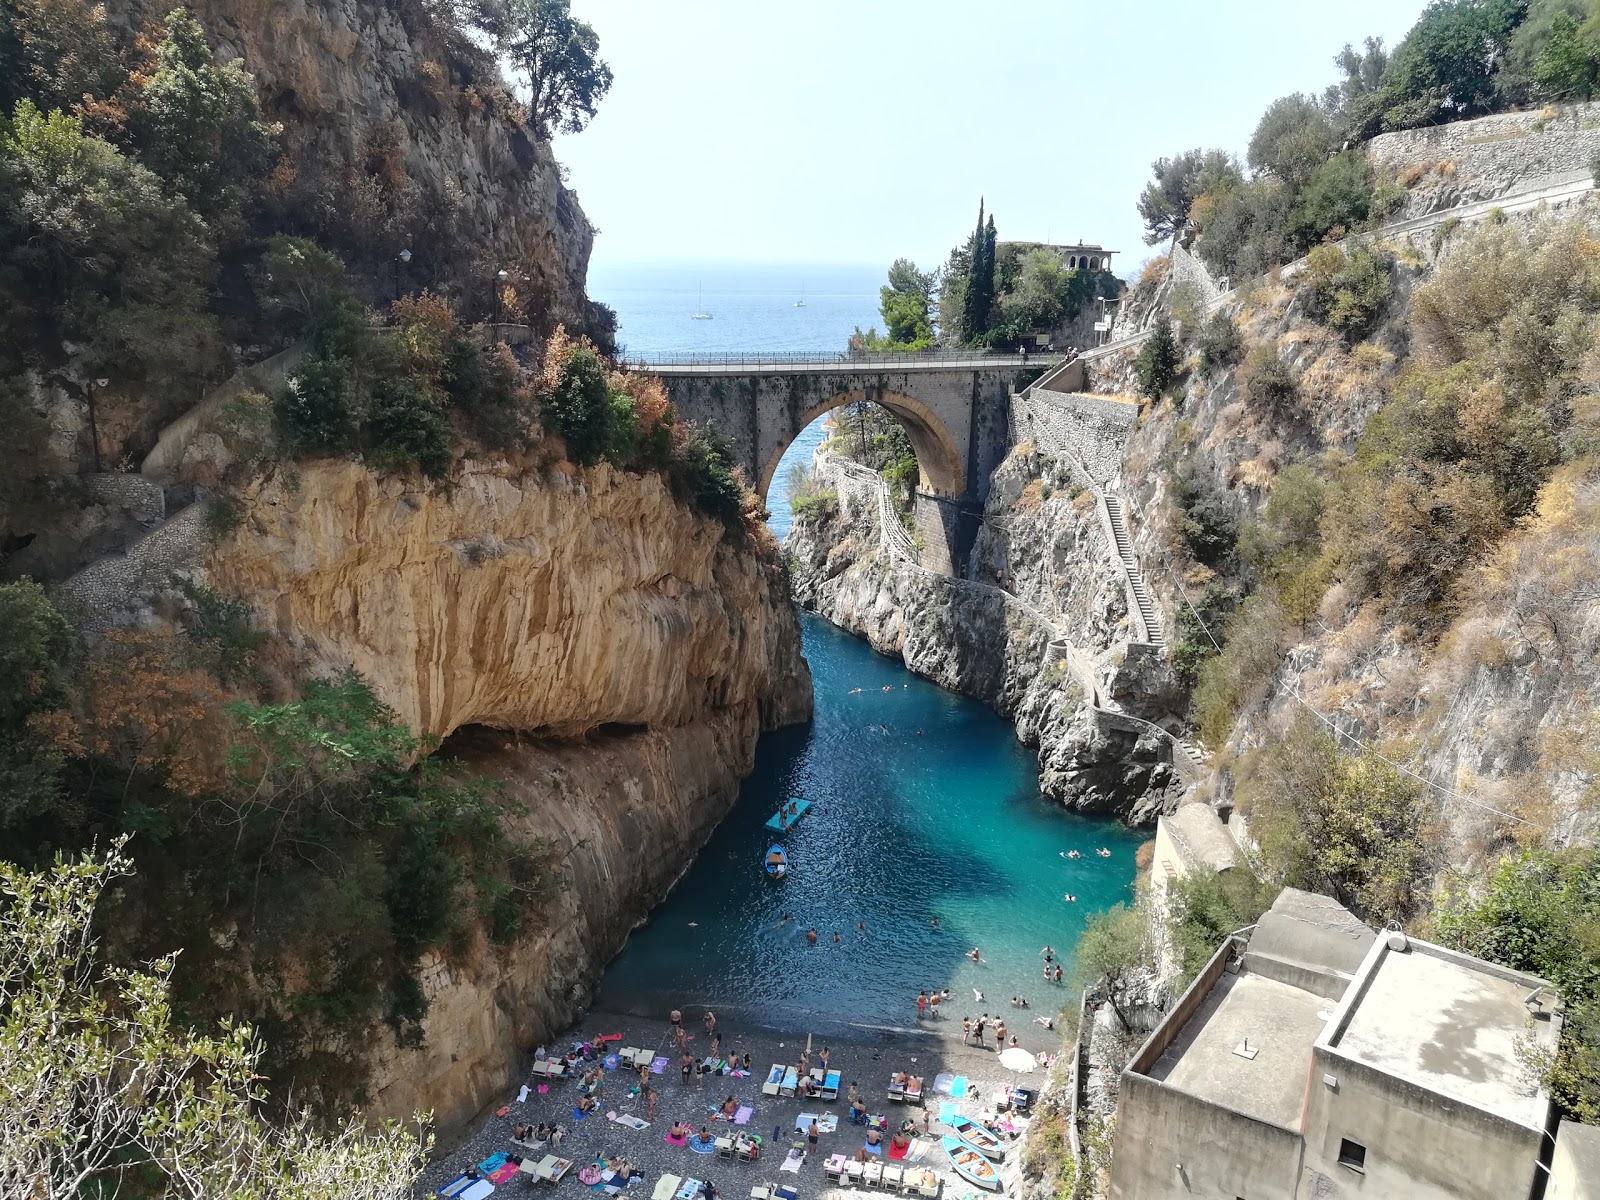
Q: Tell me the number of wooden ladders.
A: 0